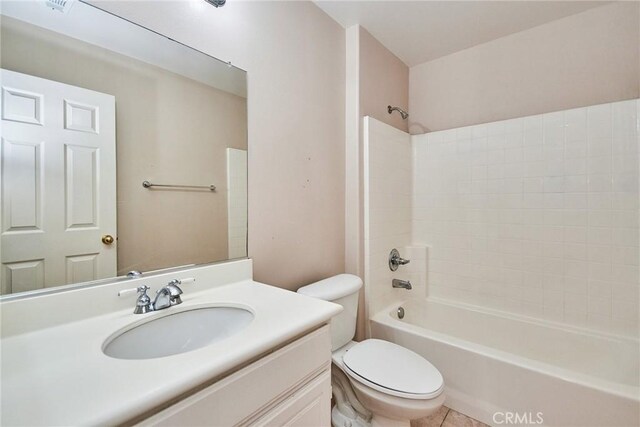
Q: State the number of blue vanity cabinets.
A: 0